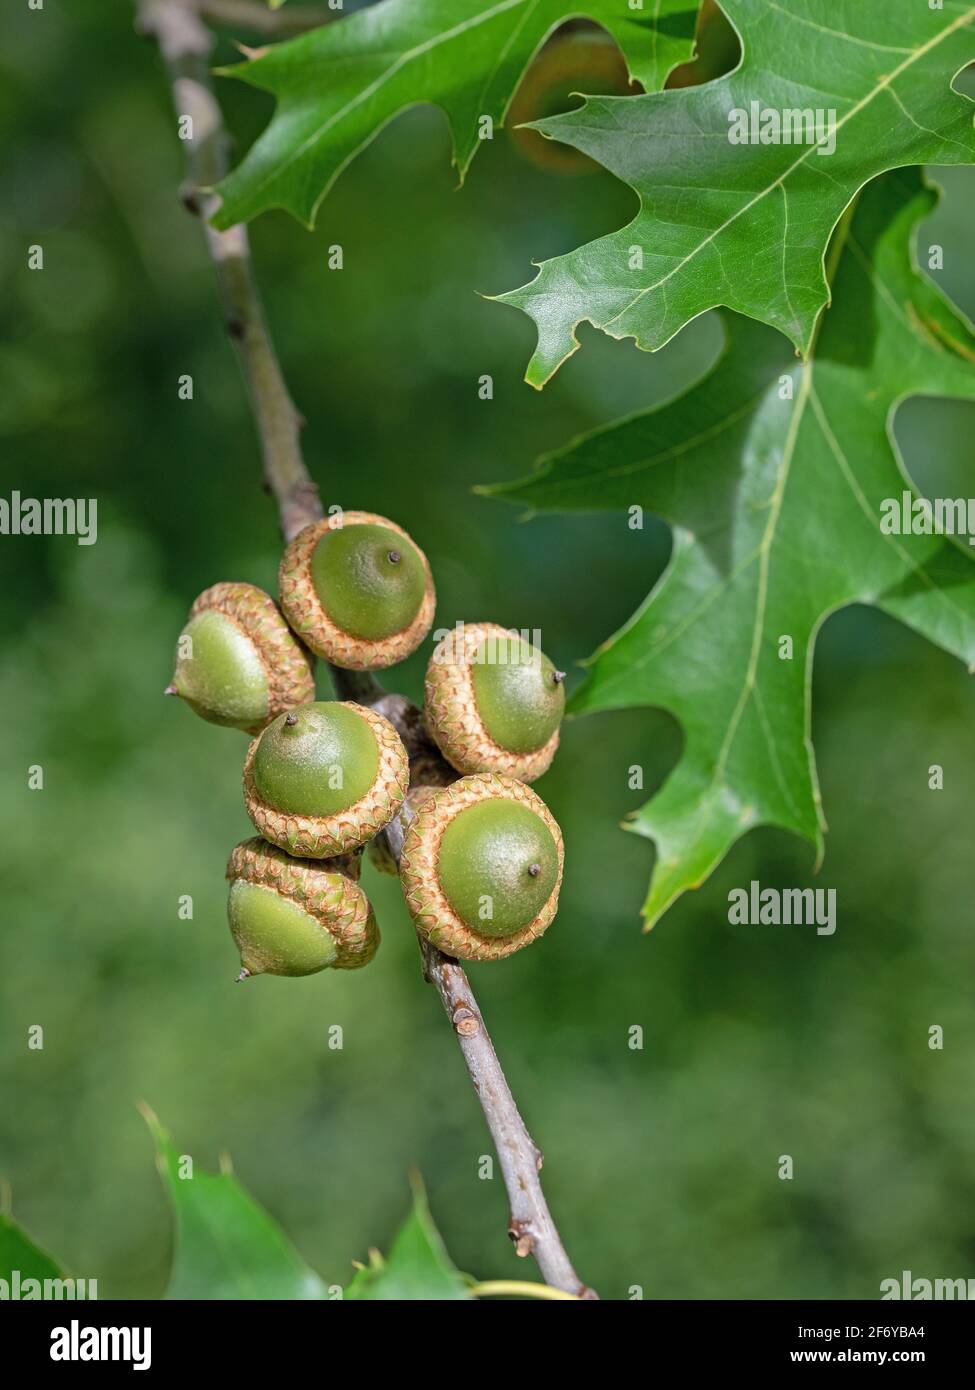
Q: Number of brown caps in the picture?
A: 6